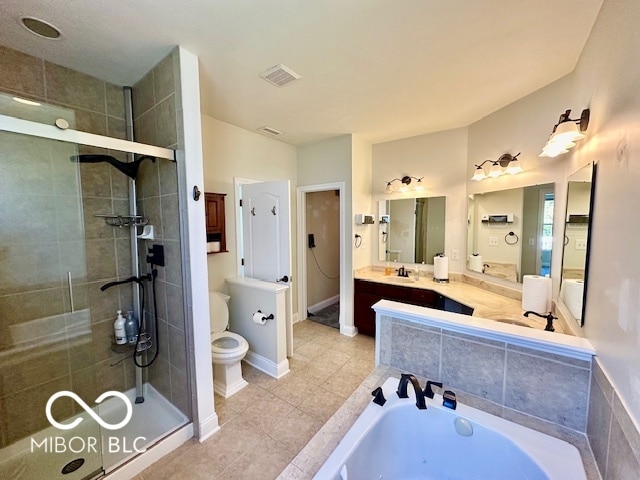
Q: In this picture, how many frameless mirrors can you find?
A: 3